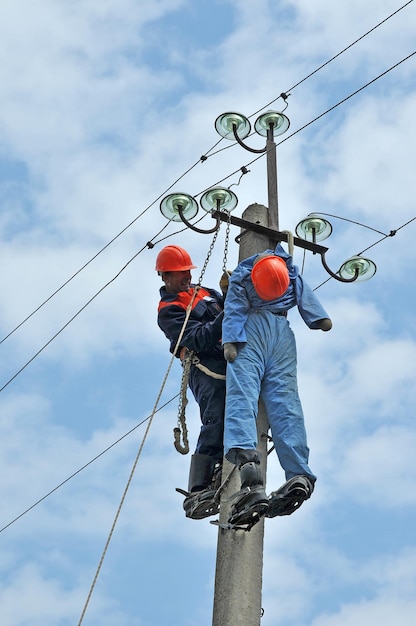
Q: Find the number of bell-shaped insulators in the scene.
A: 6